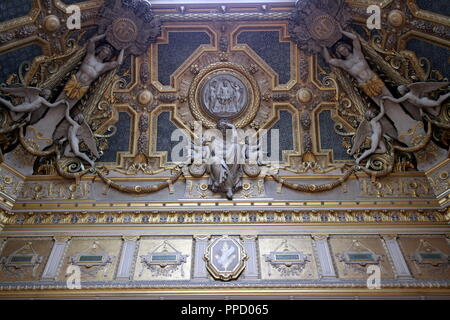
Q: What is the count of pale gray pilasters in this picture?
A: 6